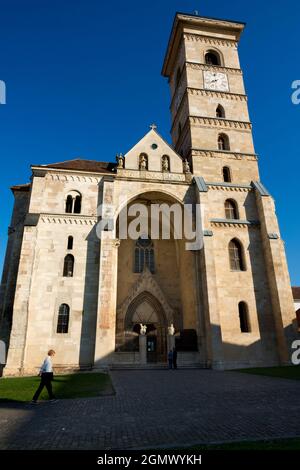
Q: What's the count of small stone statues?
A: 6